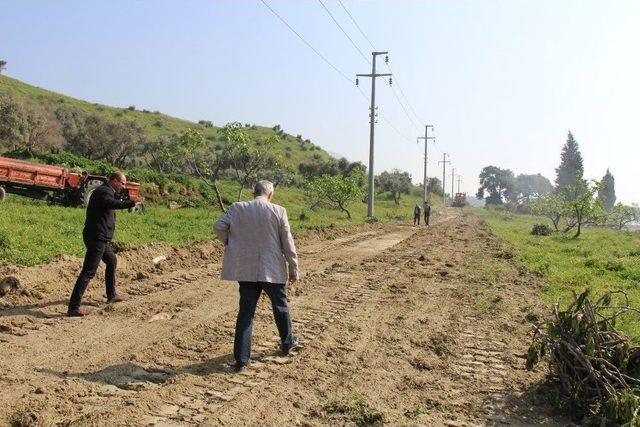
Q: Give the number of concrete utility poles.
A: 5